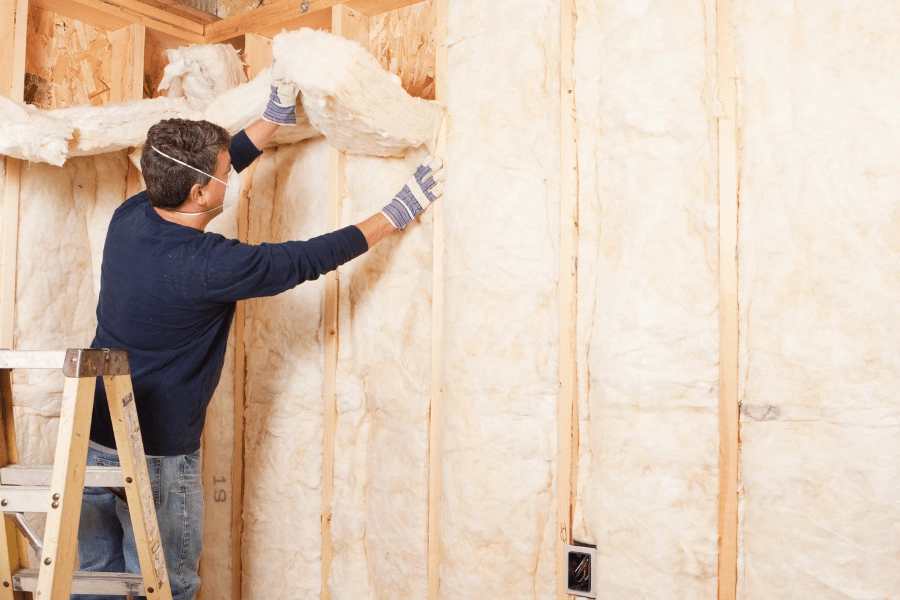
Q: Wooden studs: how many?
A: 7